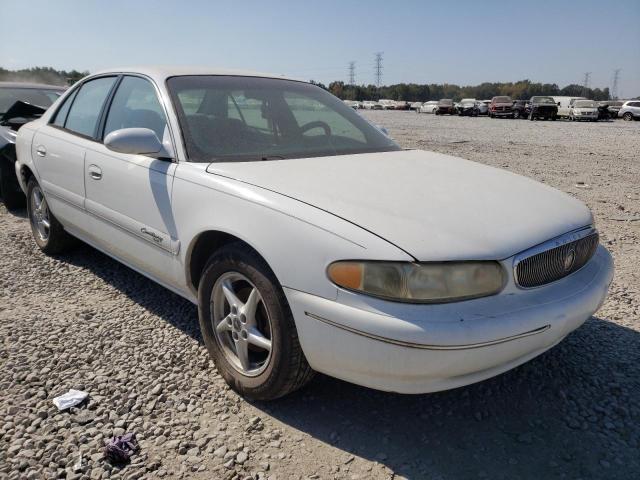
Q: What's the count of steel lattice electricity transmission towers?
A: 4